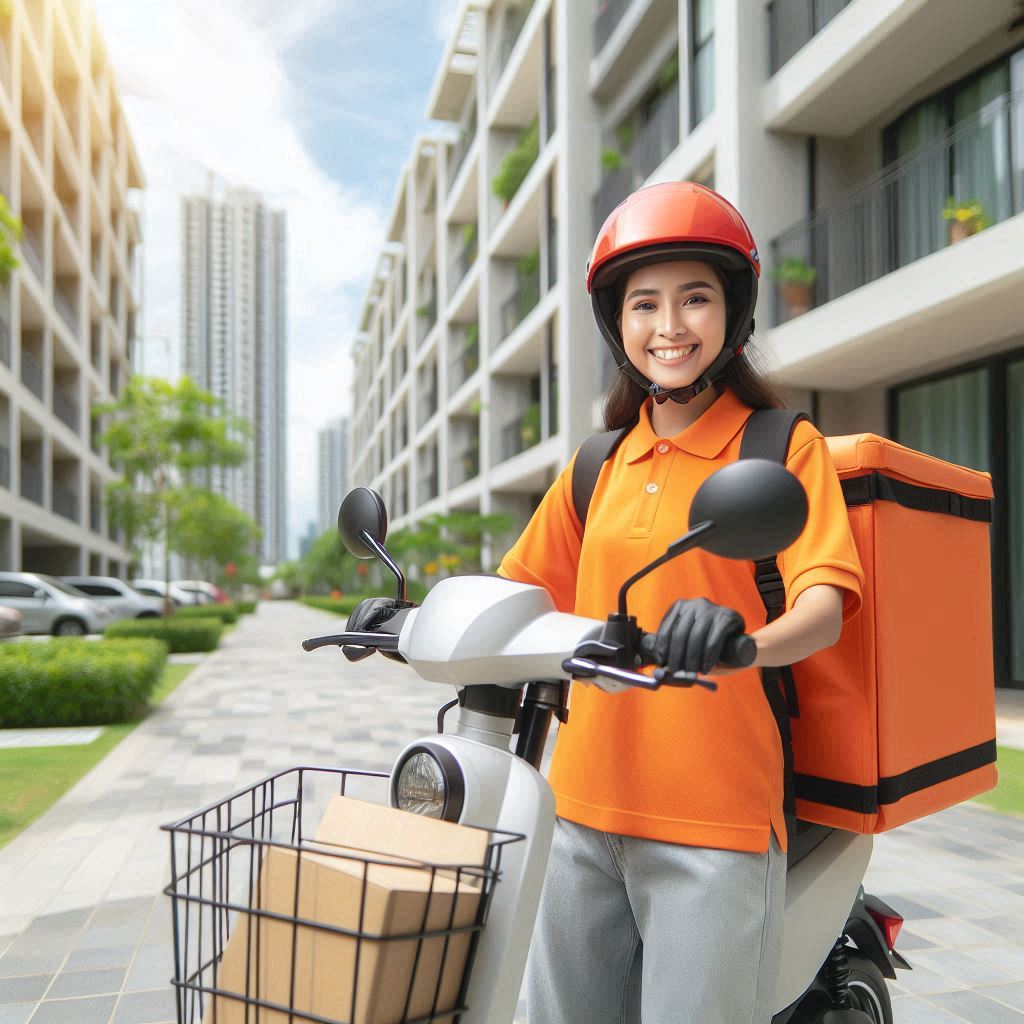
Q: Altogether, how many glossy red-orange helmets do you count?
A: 1